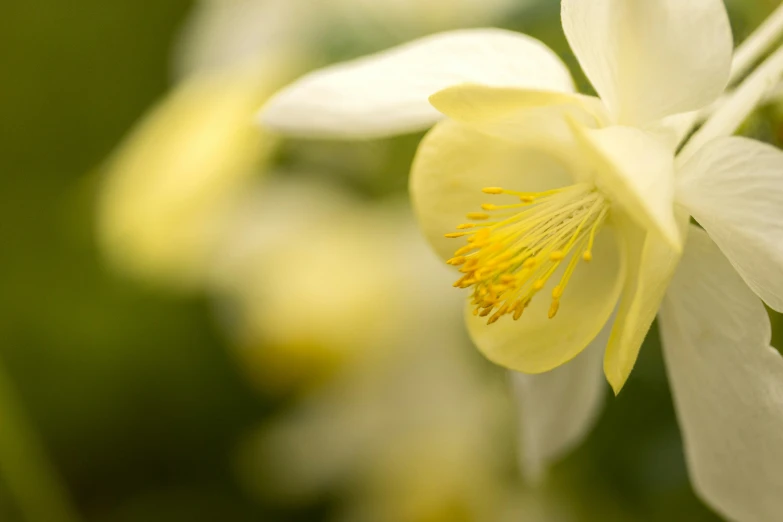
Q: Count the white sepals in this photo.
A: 5